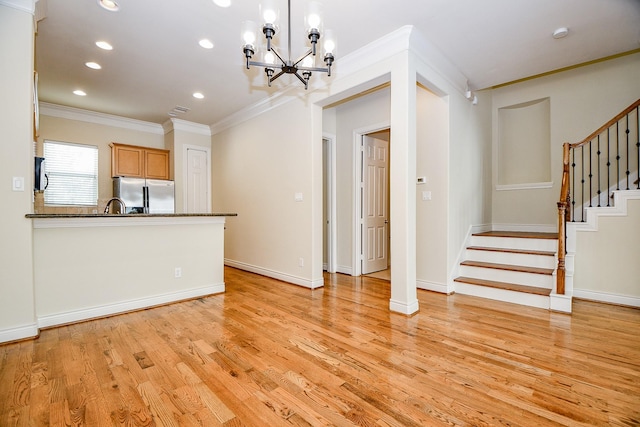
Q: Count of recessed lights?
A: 7